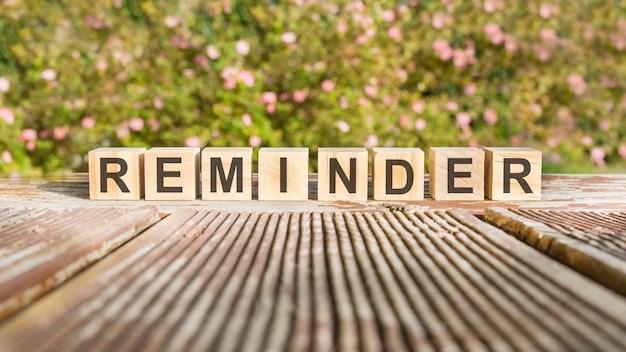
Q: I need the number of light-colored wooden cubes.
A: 8